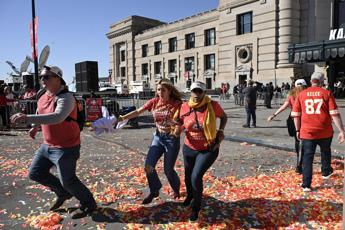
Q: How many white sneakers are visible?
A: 2